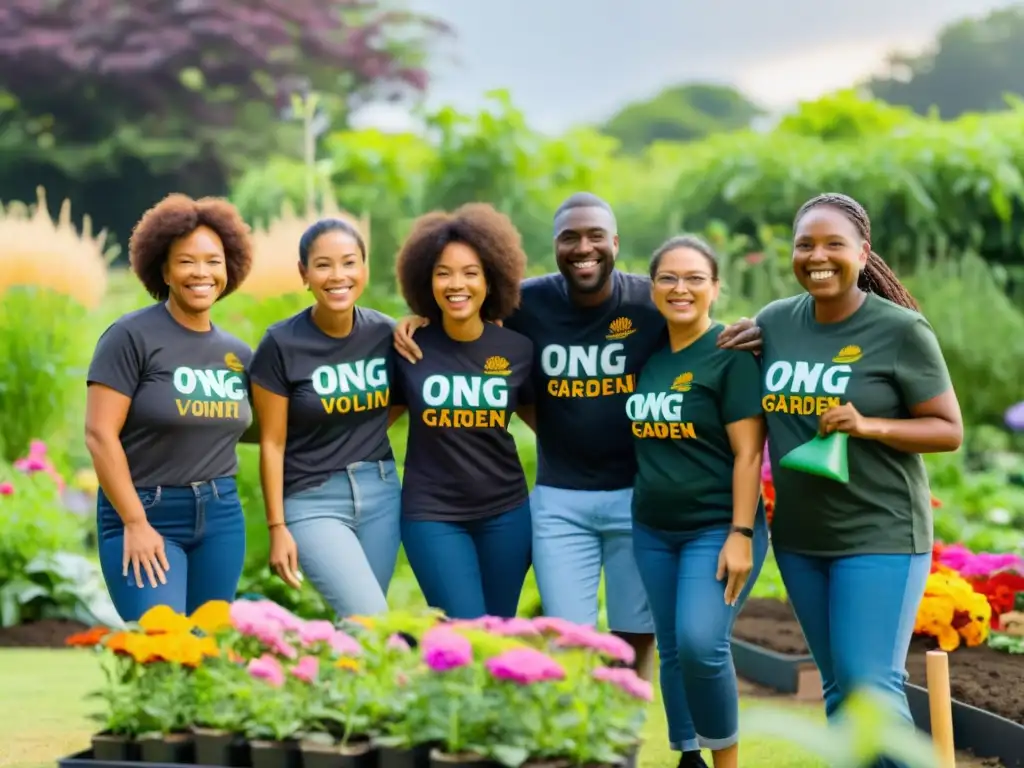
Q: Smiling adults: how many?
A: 6